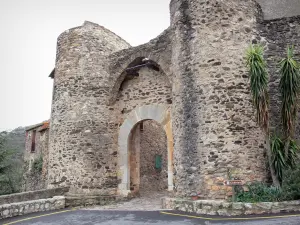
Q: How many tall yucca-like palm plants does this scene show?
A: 2